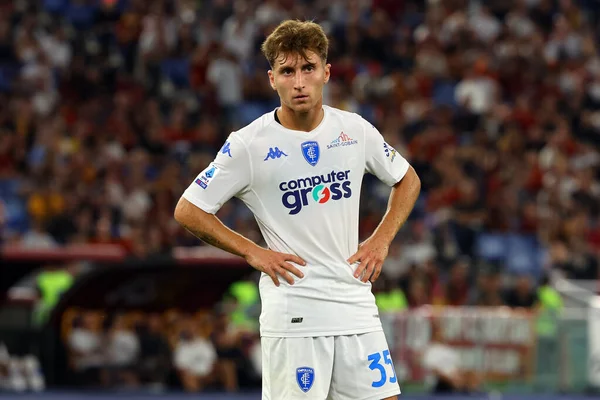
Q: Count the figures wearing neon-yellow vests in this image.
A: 4